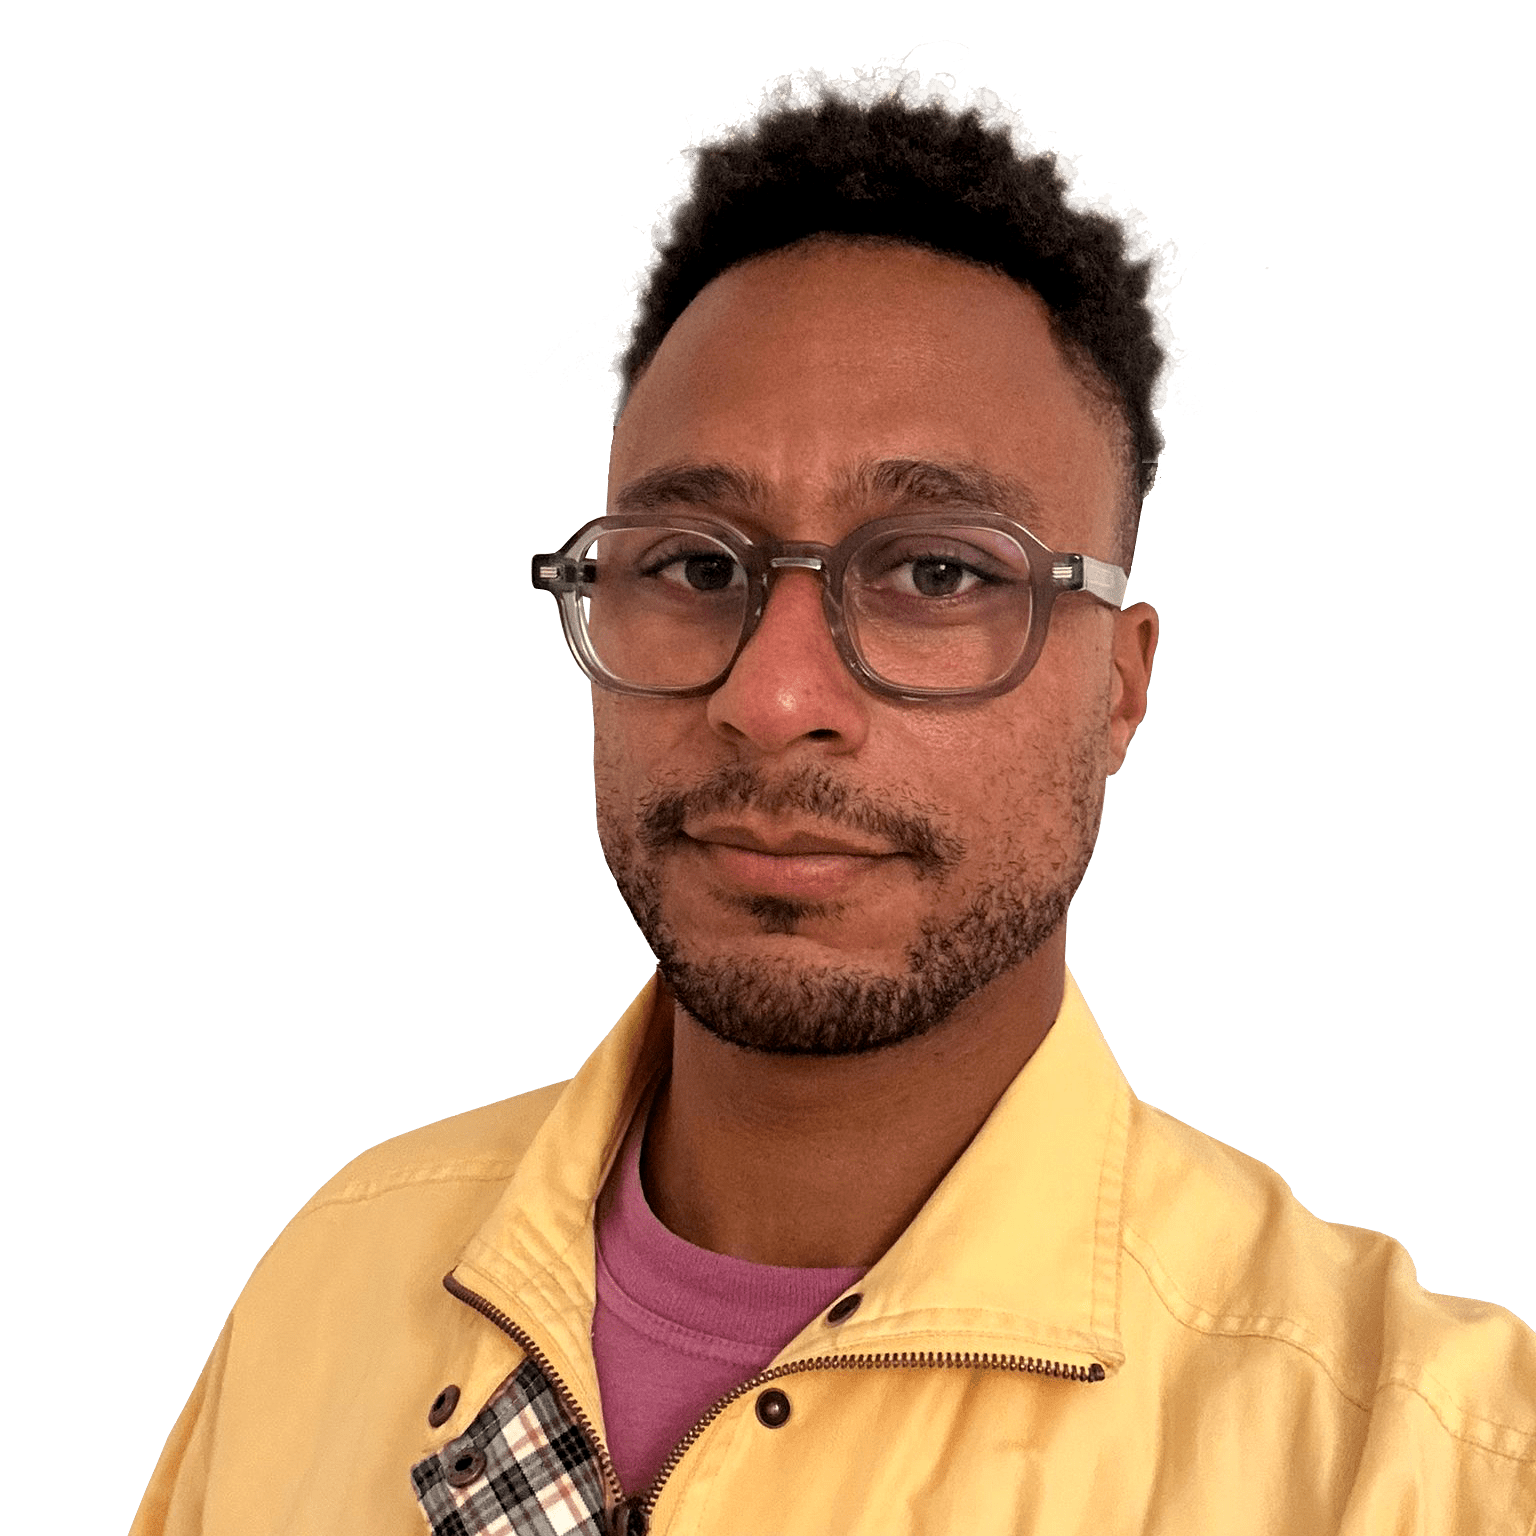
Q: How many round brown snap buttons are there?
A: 4